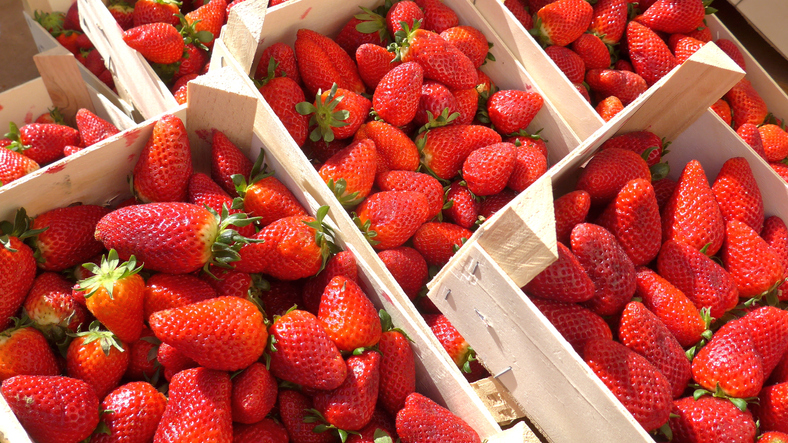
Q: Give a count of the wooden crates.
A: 7